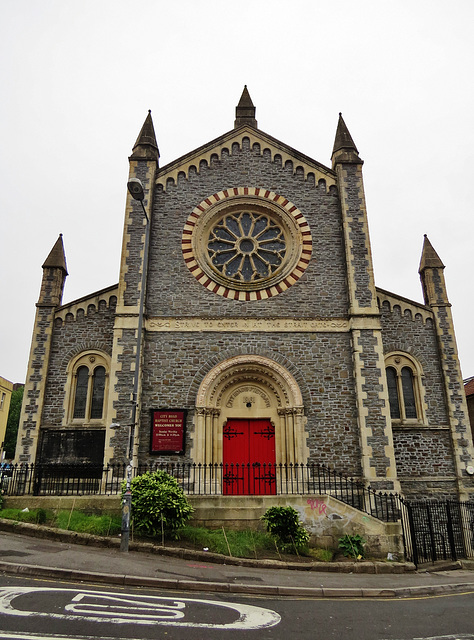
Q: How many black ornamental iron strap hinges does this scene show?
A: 4